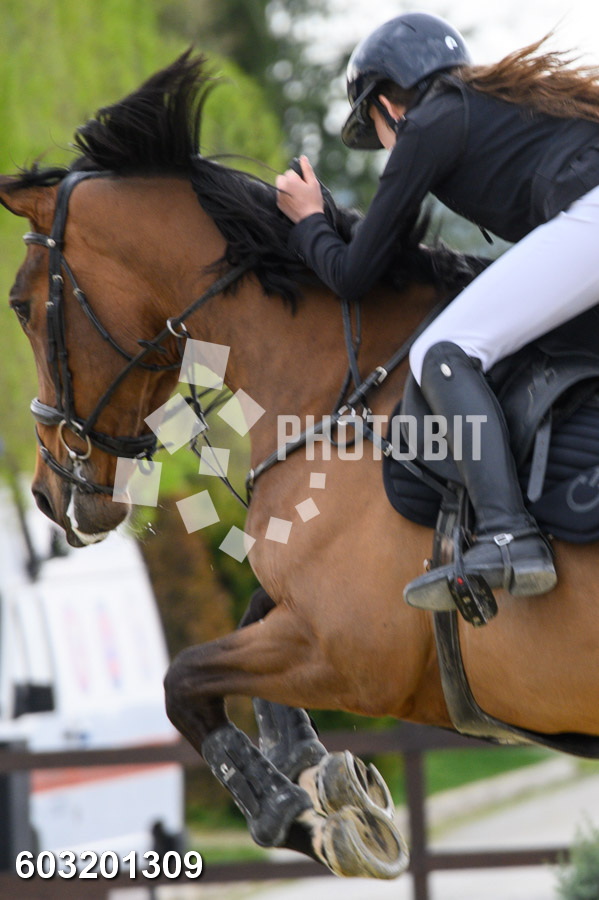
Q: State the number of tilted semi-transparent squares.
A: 10